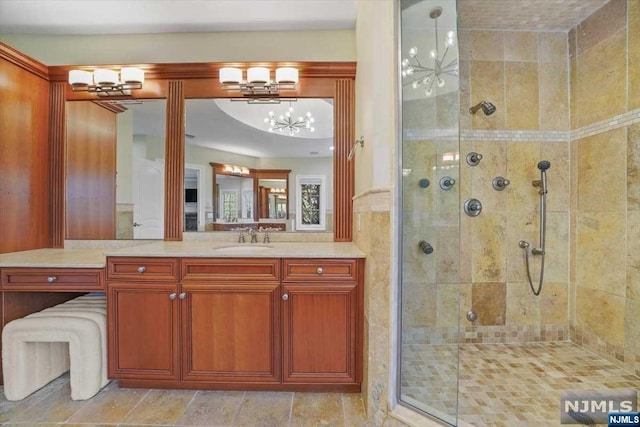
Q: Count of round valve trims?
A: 4